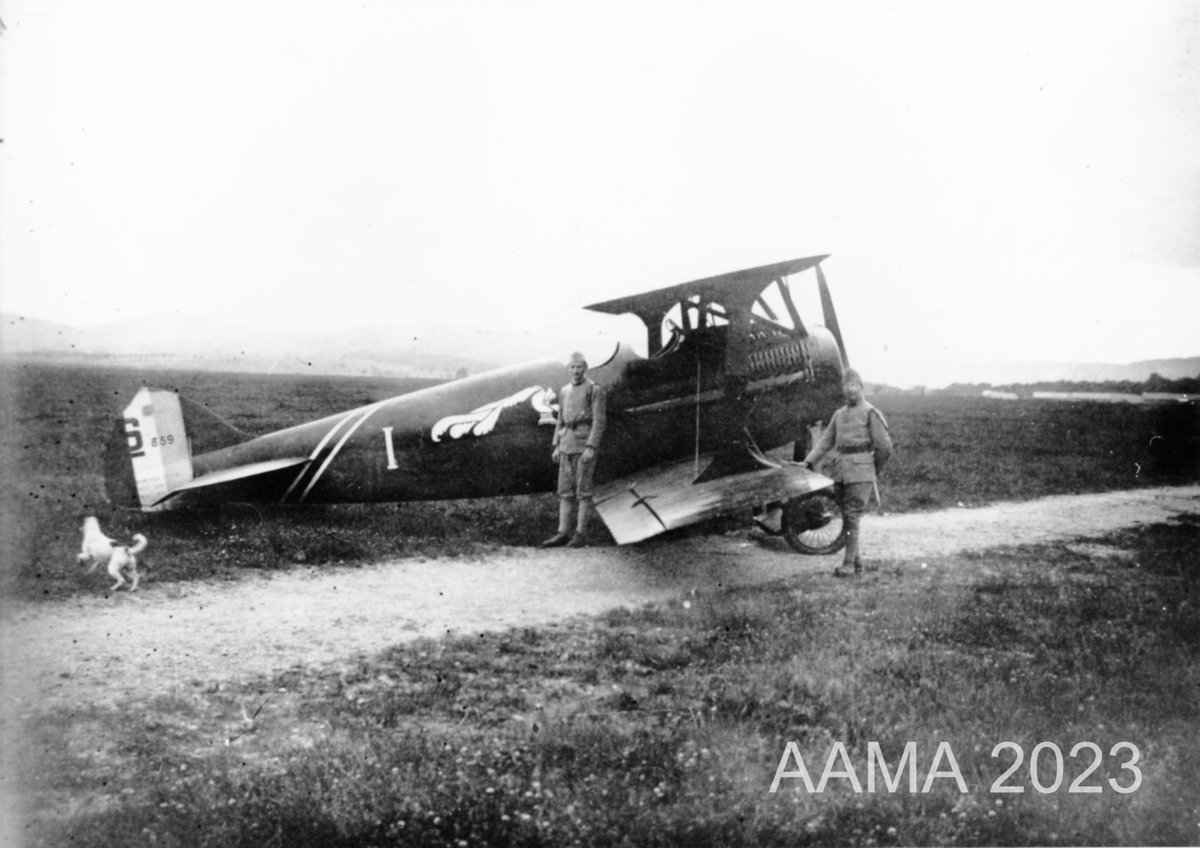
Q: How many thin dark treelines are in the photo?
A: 1